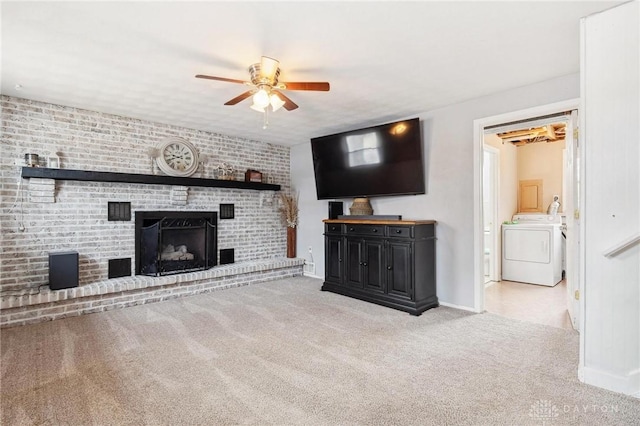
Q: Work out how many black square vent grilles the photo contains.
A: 4